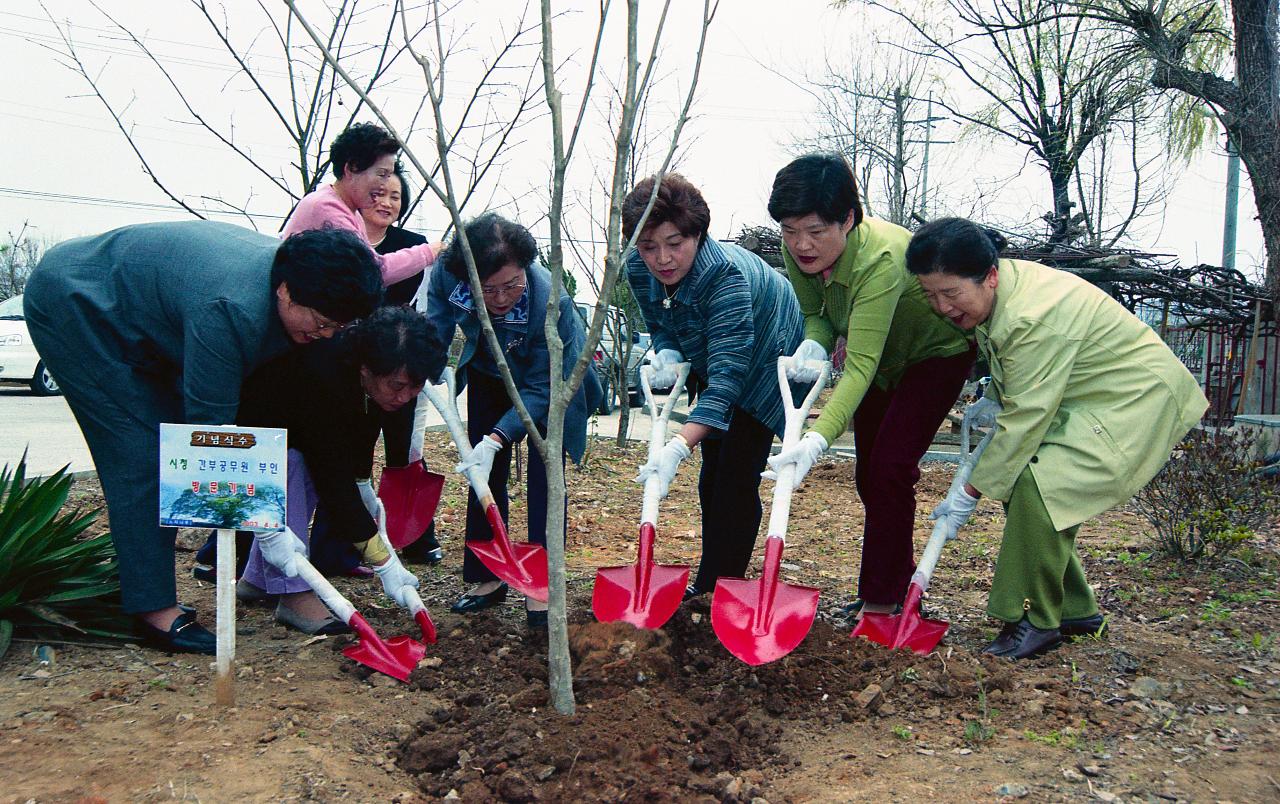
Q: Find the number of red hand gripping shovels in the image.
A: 7